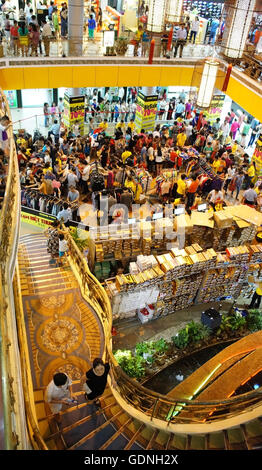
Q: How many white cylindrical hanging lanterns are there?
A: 4